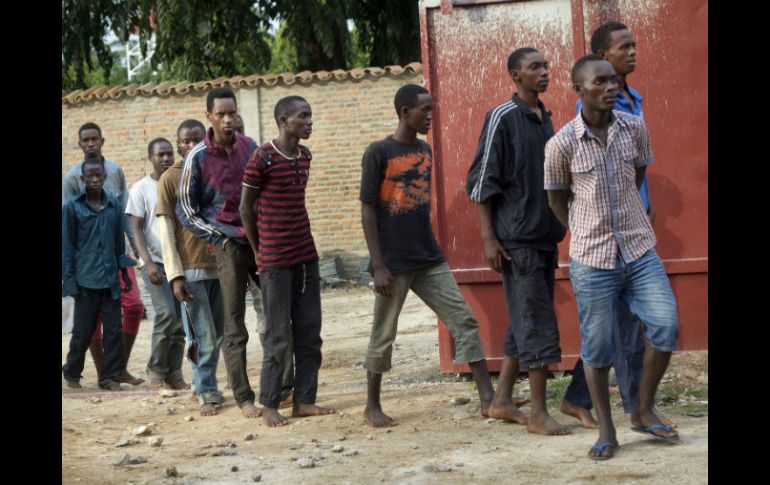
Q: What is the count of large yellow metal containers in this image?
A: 0